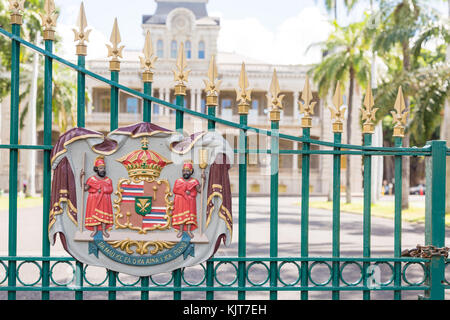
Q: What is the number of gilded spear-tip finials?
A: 13